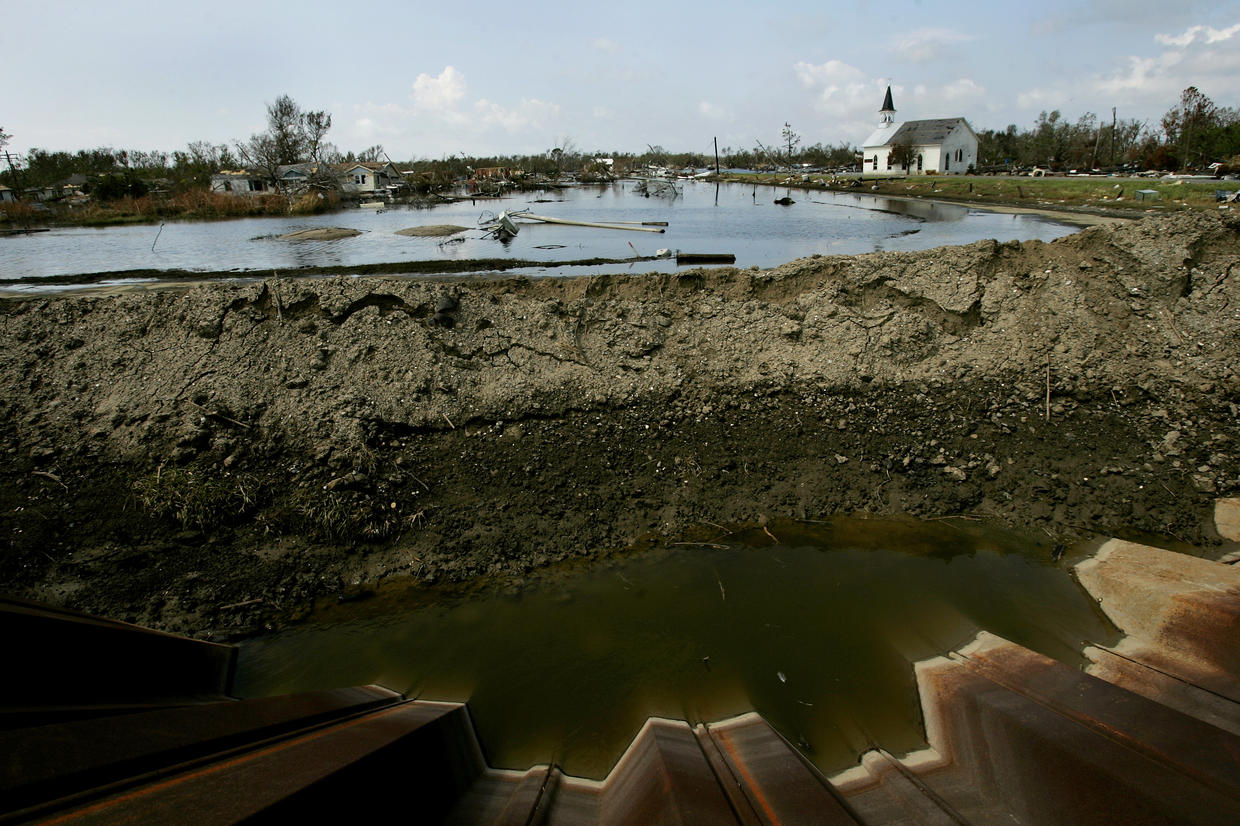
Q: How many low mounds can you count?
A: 2